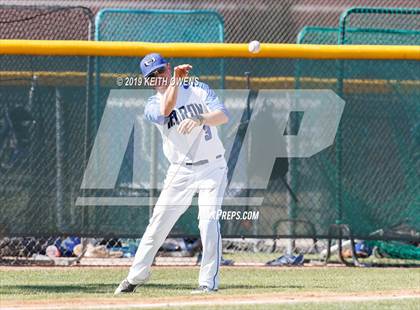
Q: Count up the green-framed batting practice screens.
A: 3